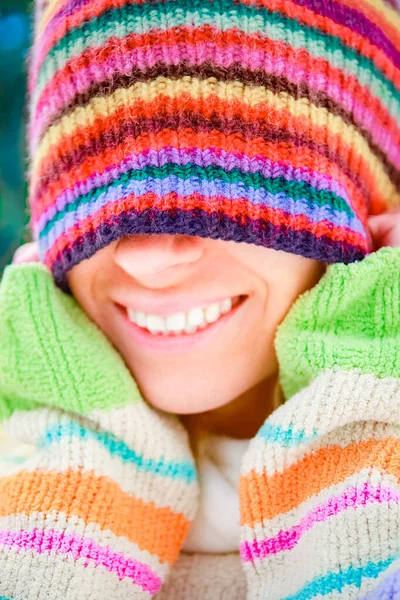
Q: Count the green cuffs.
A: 2